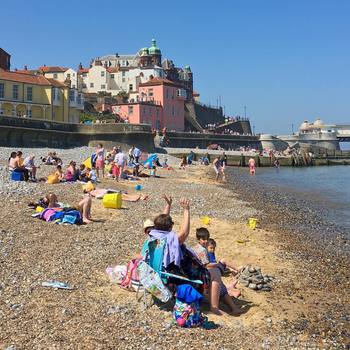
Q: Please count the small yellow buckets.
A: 2